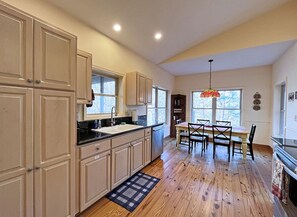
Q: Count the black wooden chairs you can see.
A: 6